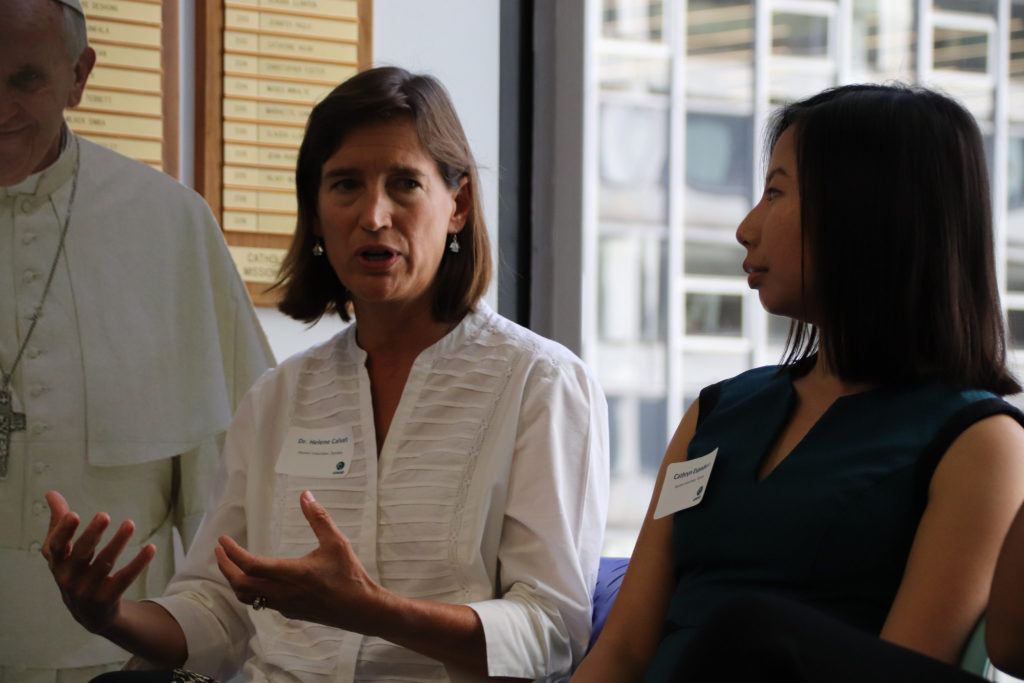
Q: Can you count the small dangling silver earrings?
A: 2